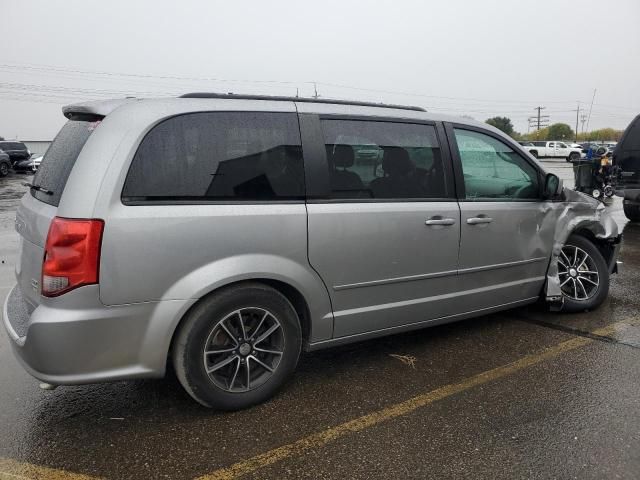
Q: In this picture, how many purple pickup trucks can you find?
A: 0